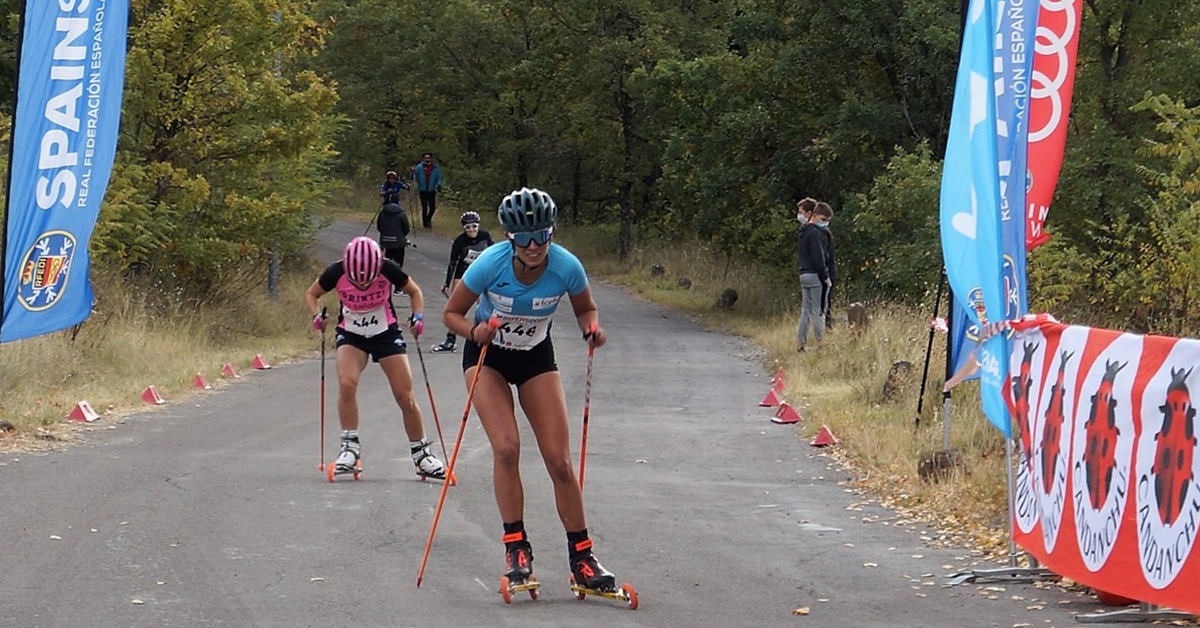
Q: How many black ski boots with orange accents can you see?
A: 2